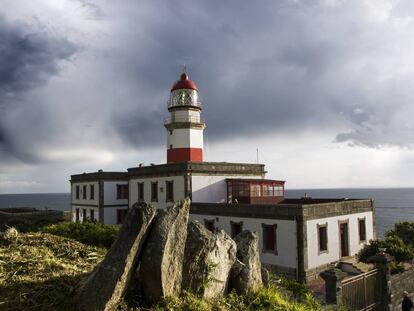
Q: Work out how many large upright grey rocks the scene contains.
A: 4